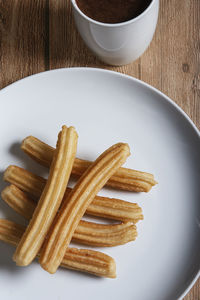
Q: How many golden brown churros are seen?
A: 6